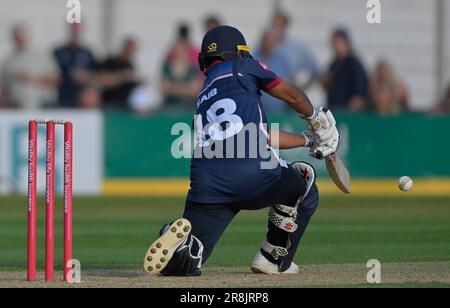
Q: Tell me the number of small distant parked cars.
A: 0